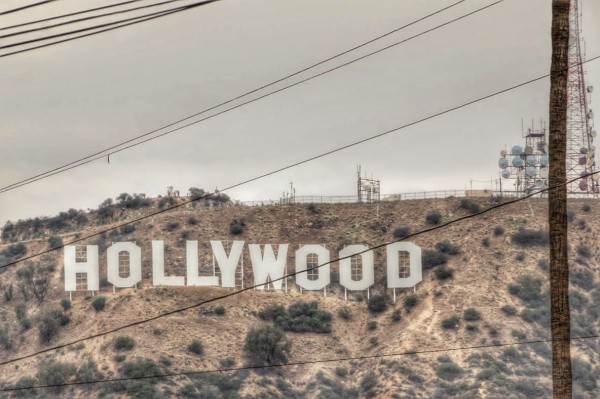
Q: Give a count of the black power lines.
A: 10